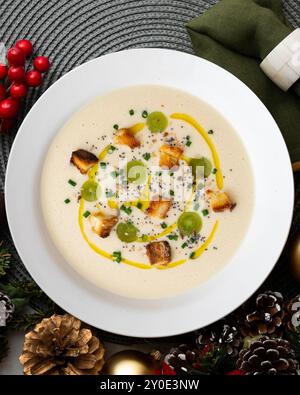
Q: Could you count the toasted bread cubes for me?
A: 7